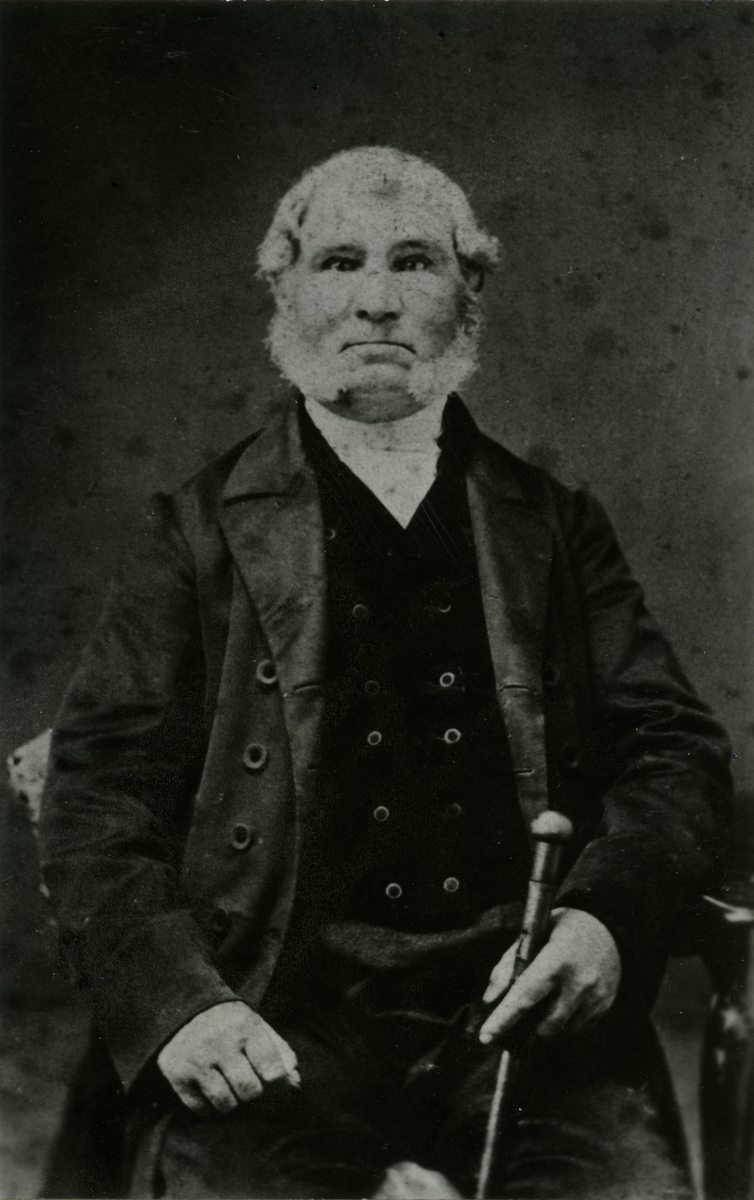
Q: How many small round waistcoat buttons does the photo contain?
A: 11